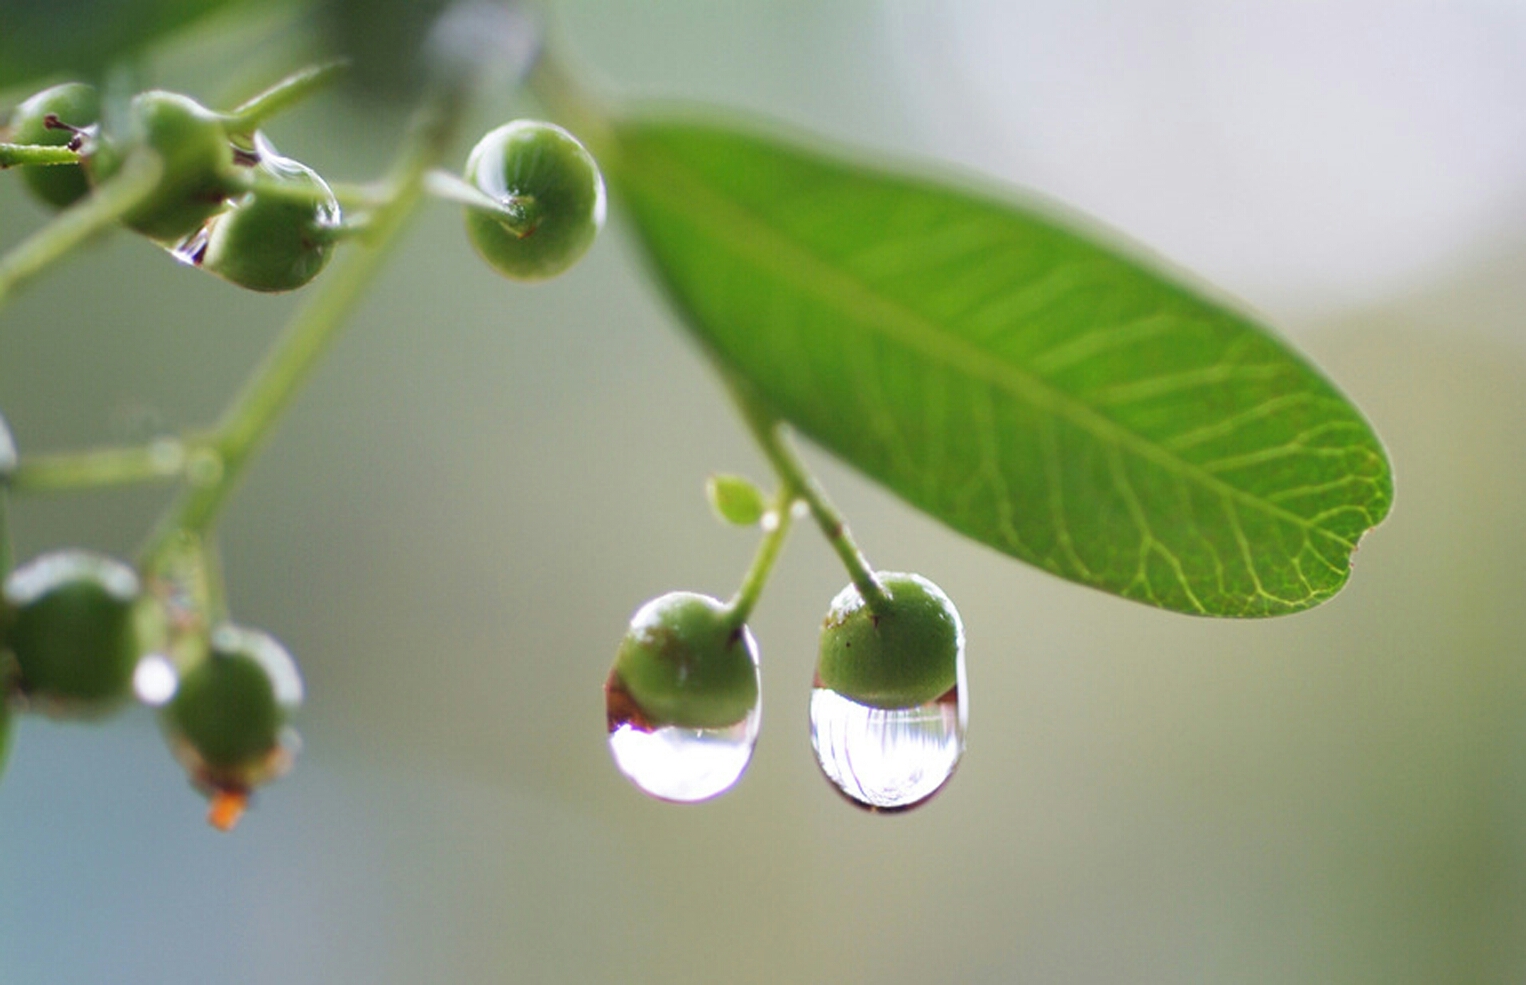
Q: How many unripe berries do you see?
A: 8